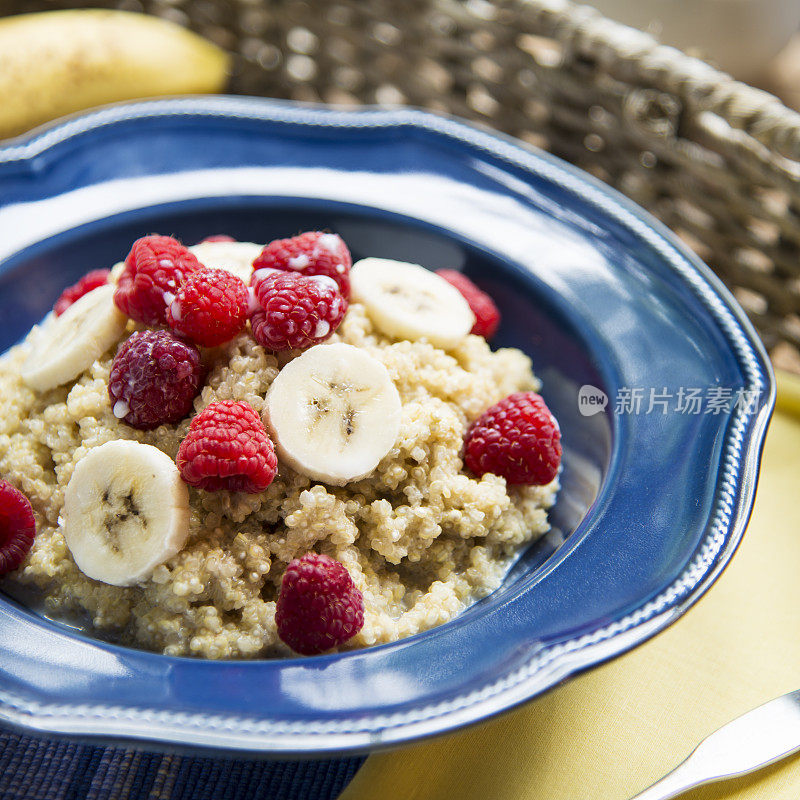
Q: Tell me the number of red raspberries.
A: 12